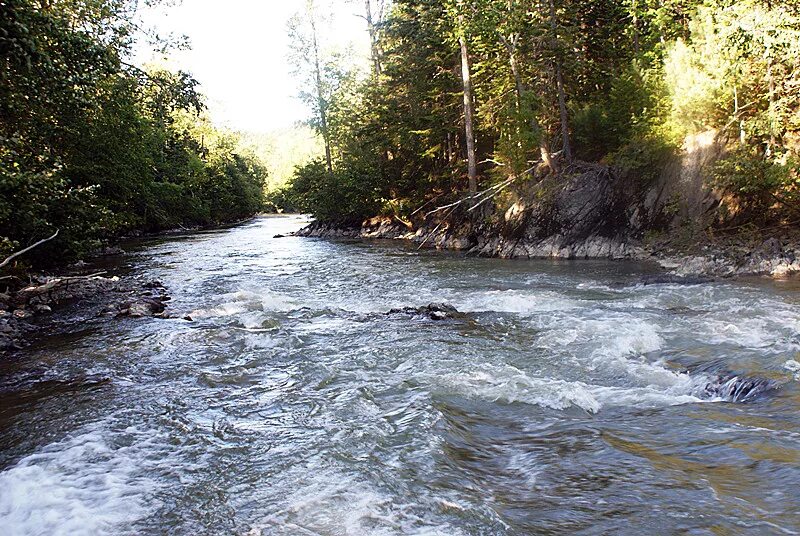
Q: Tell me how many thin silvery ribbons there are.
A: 0